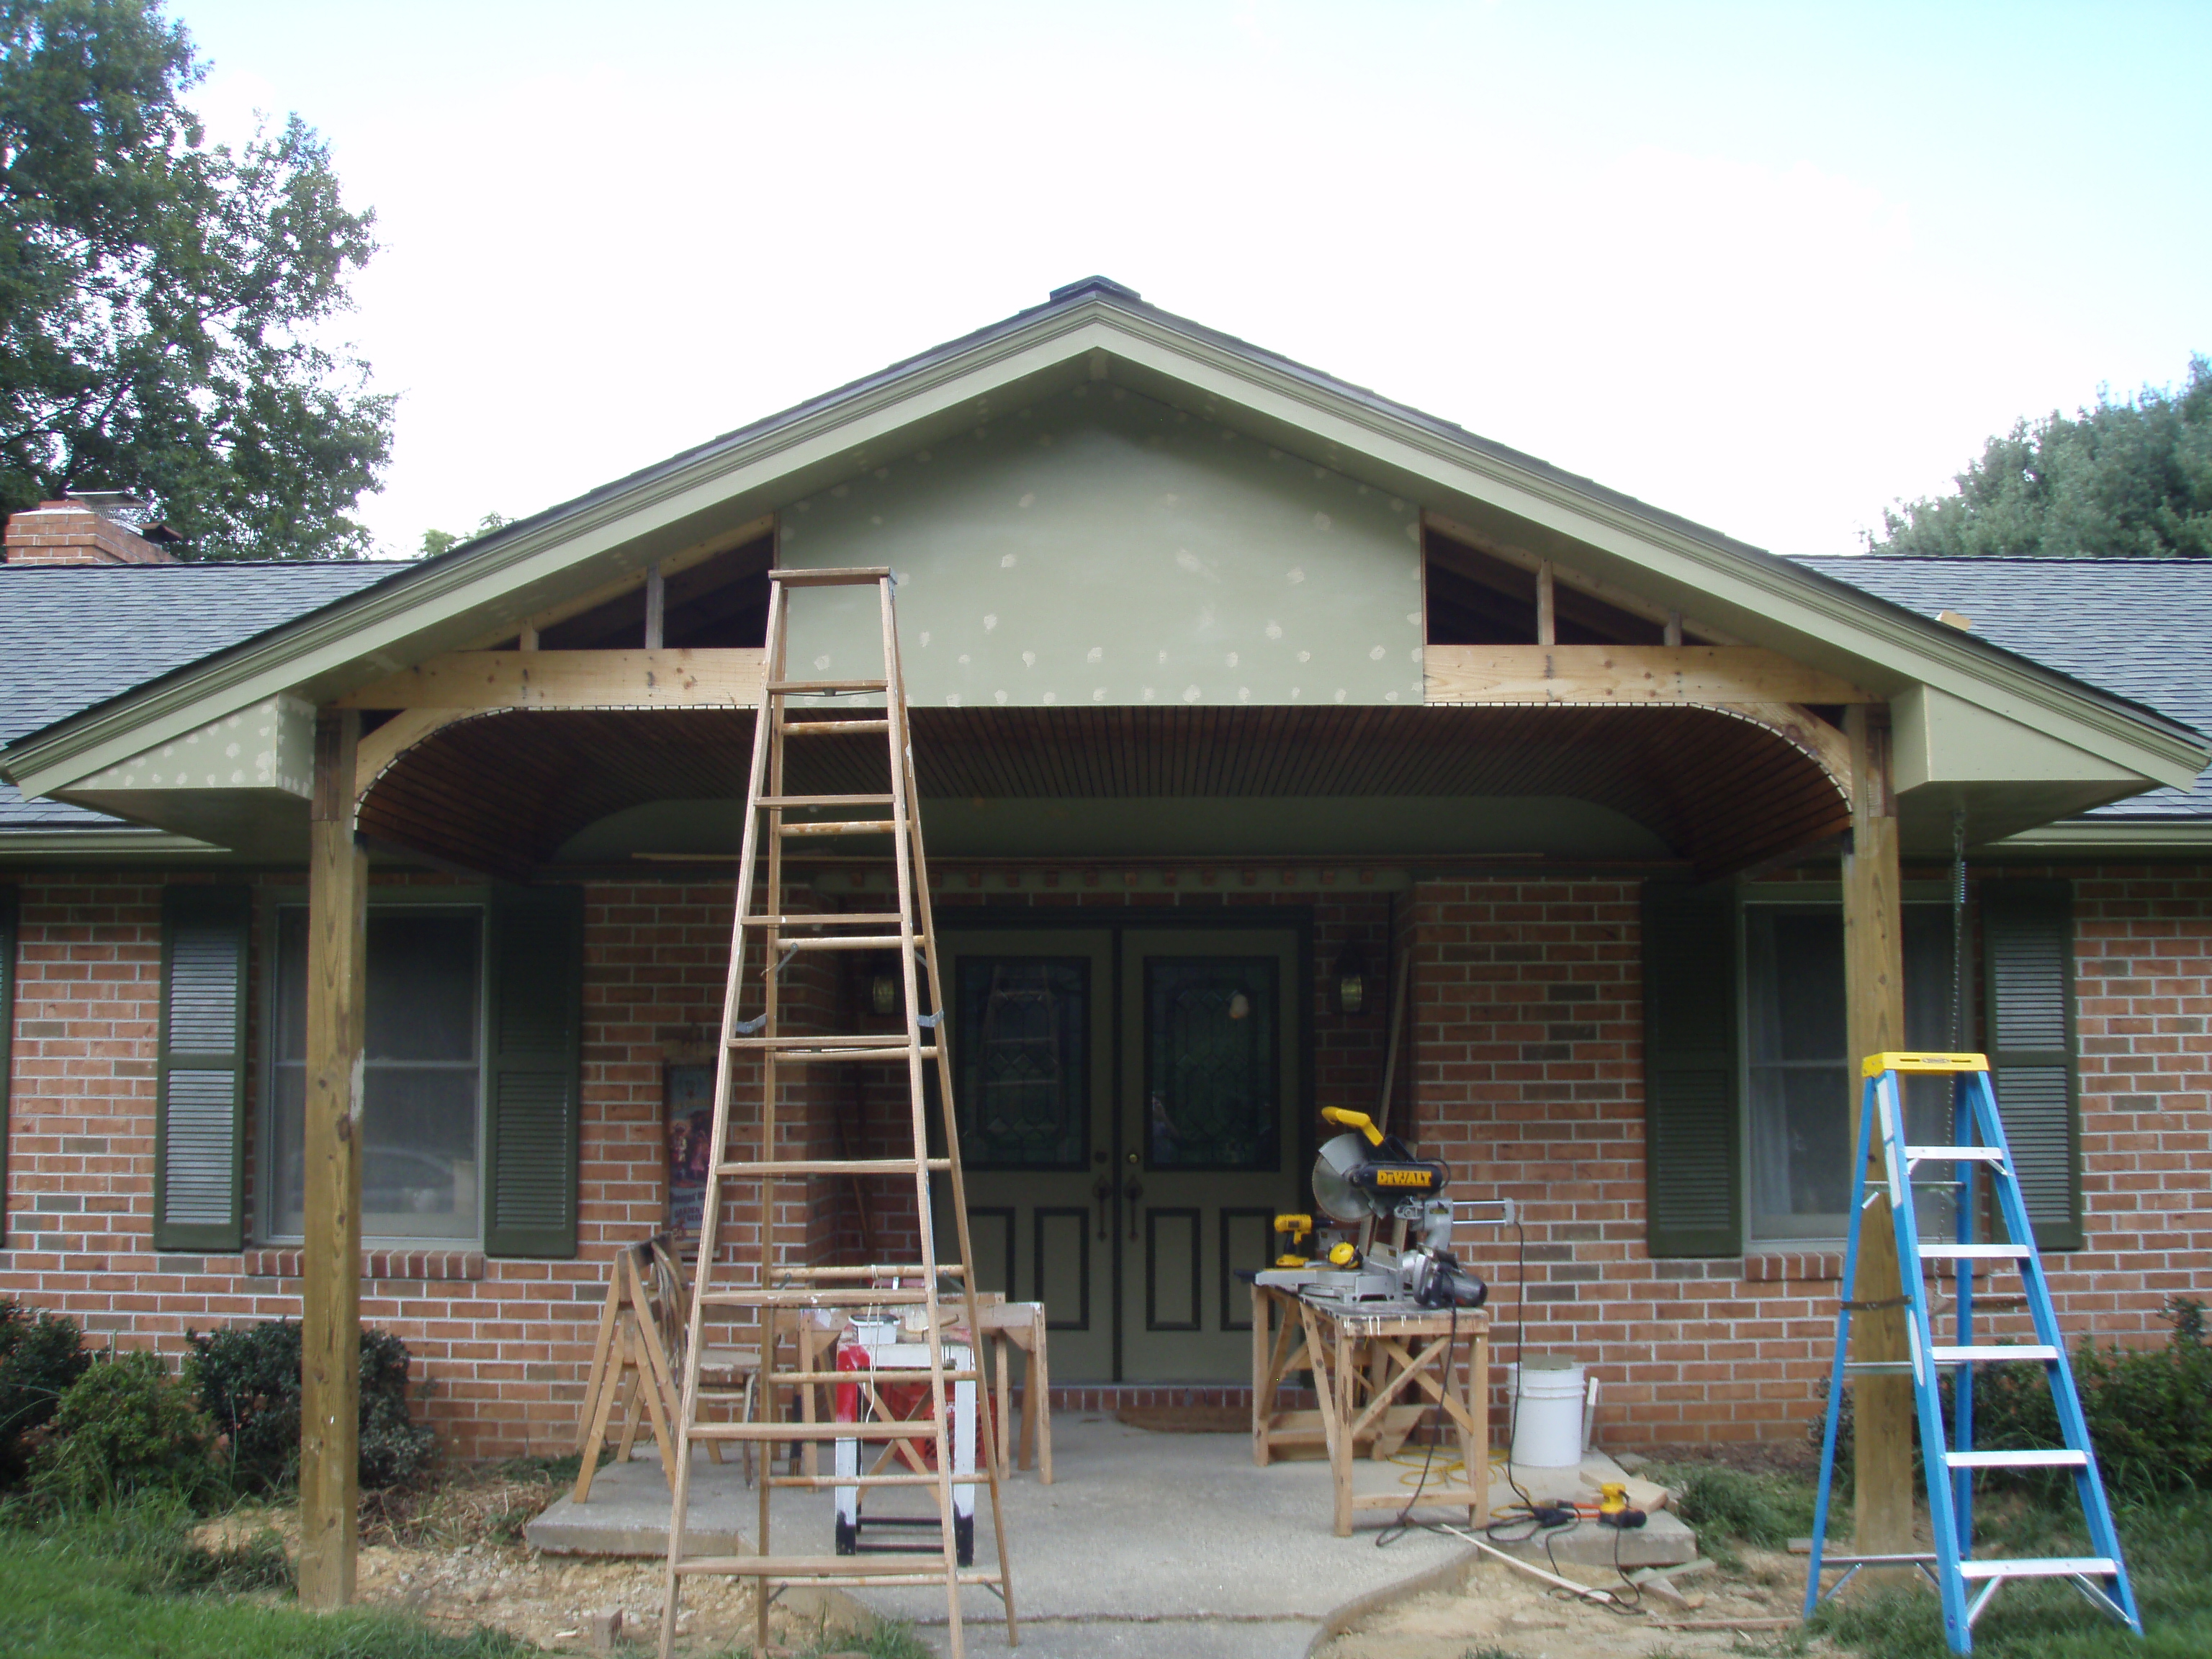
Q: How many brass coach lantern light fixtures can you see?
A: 2